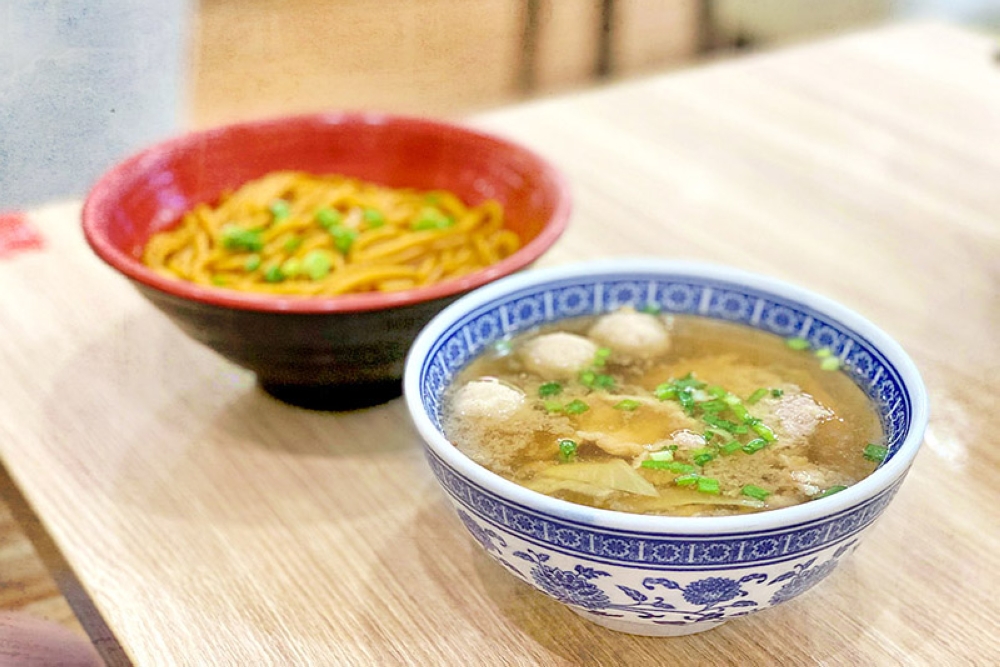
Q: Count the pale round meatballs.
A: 3